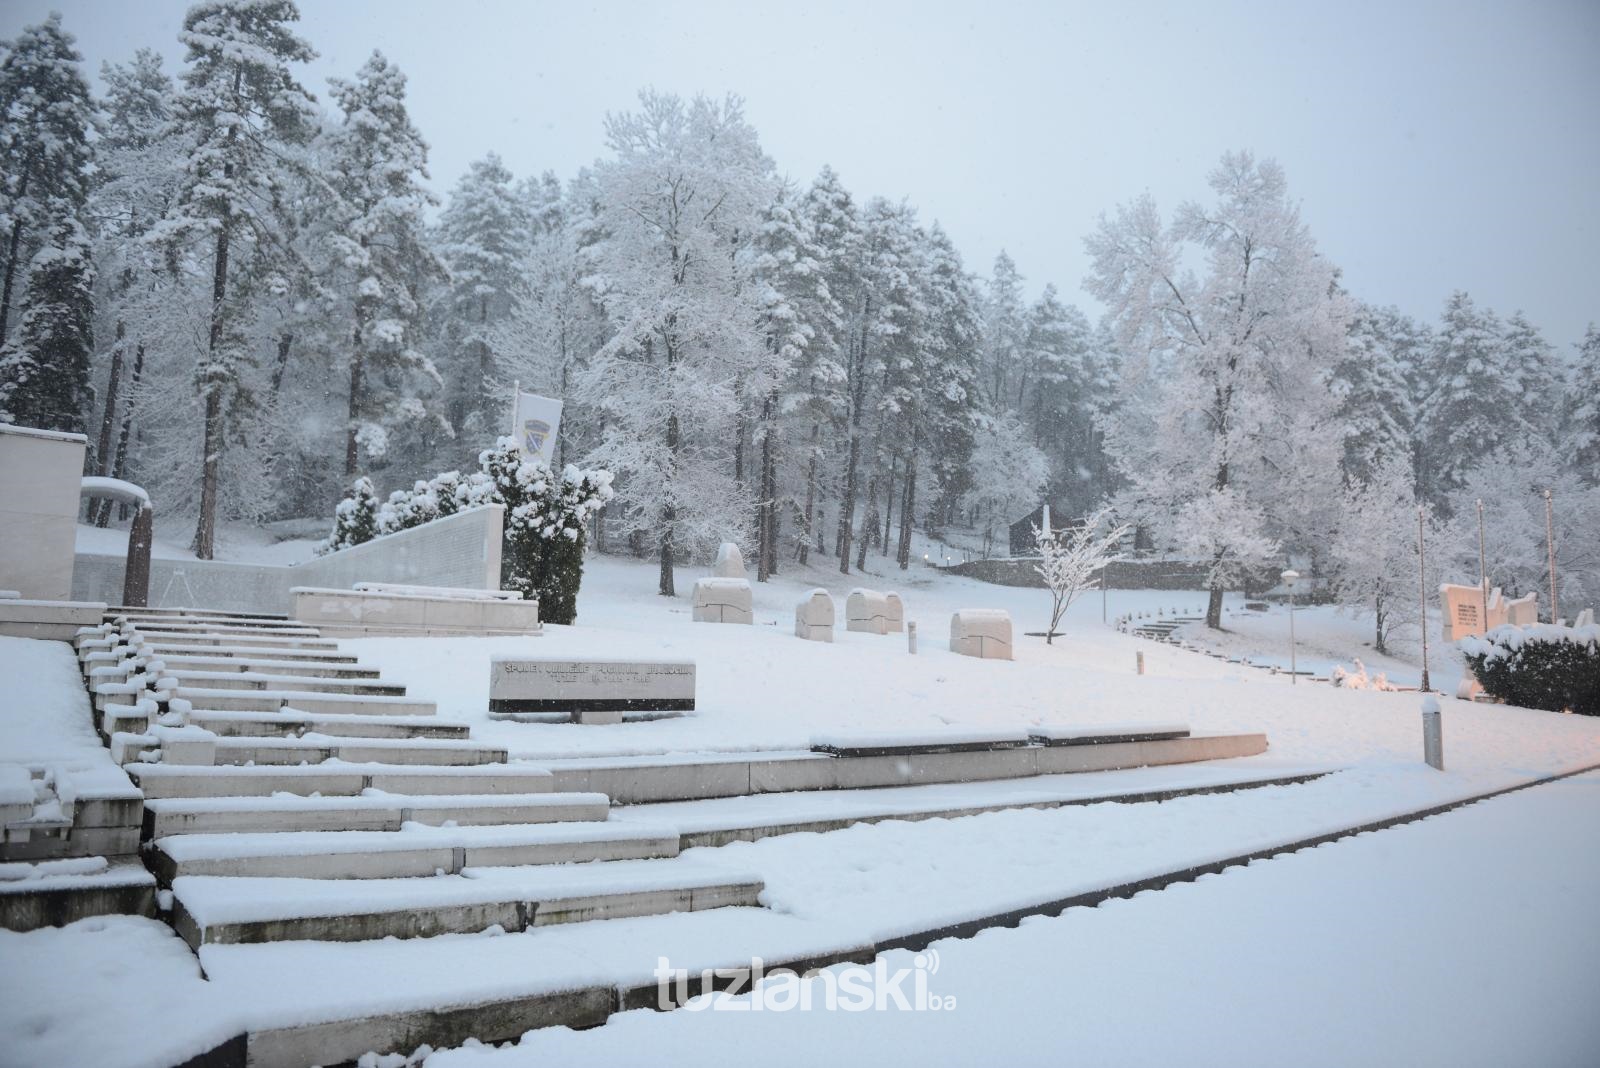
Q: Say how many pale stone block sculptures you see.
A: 6